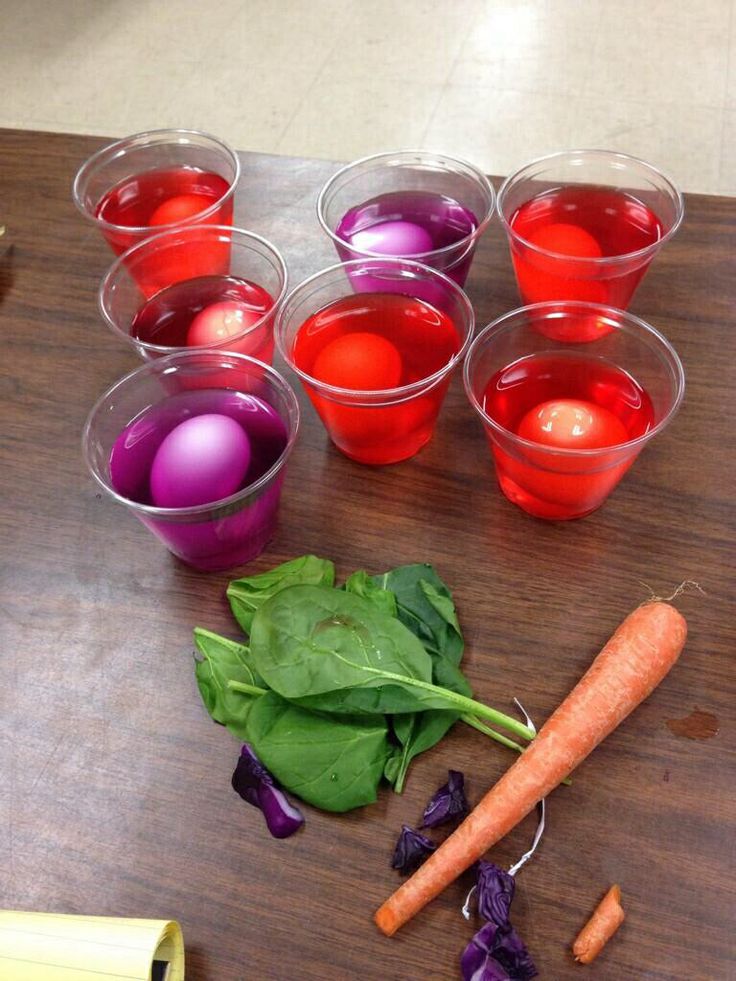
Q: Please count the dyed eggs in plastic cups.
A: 7